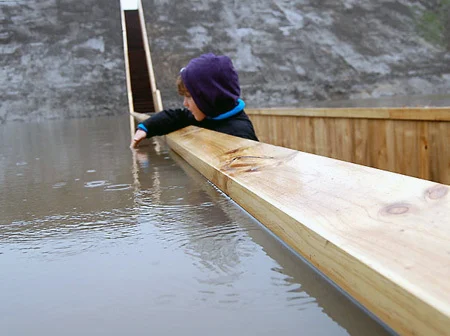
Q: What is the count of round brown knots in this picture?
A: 2